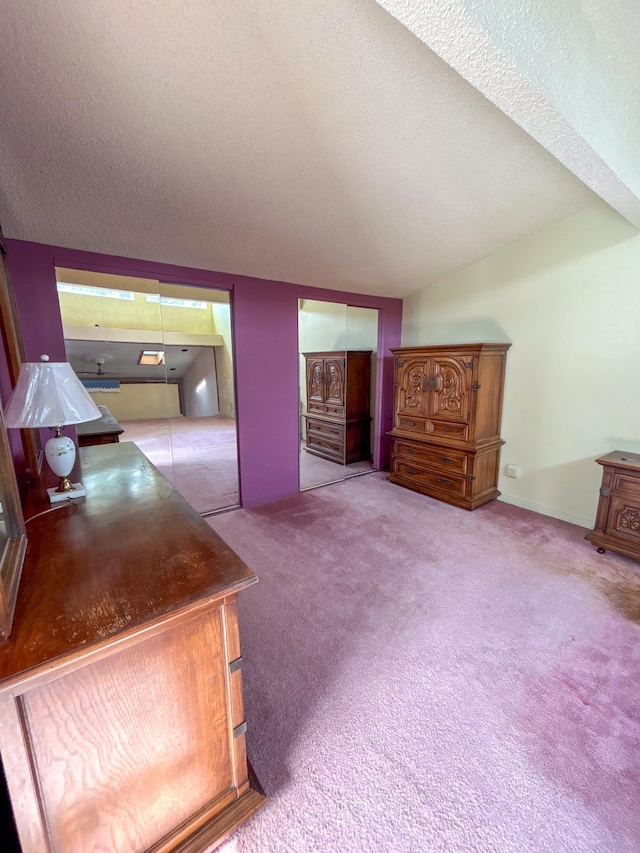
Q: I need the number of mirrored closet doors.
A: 4